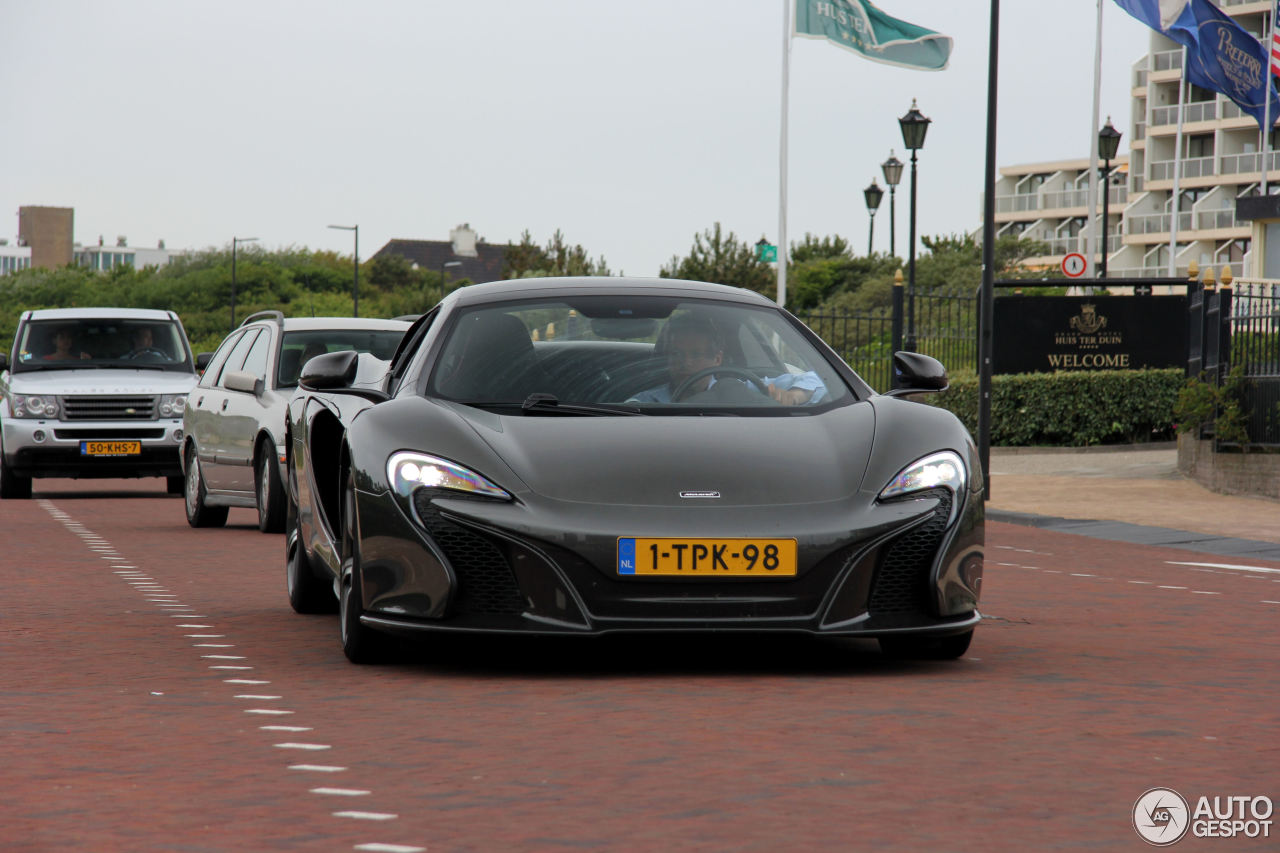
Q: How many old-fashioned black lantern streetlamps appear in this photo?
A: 4